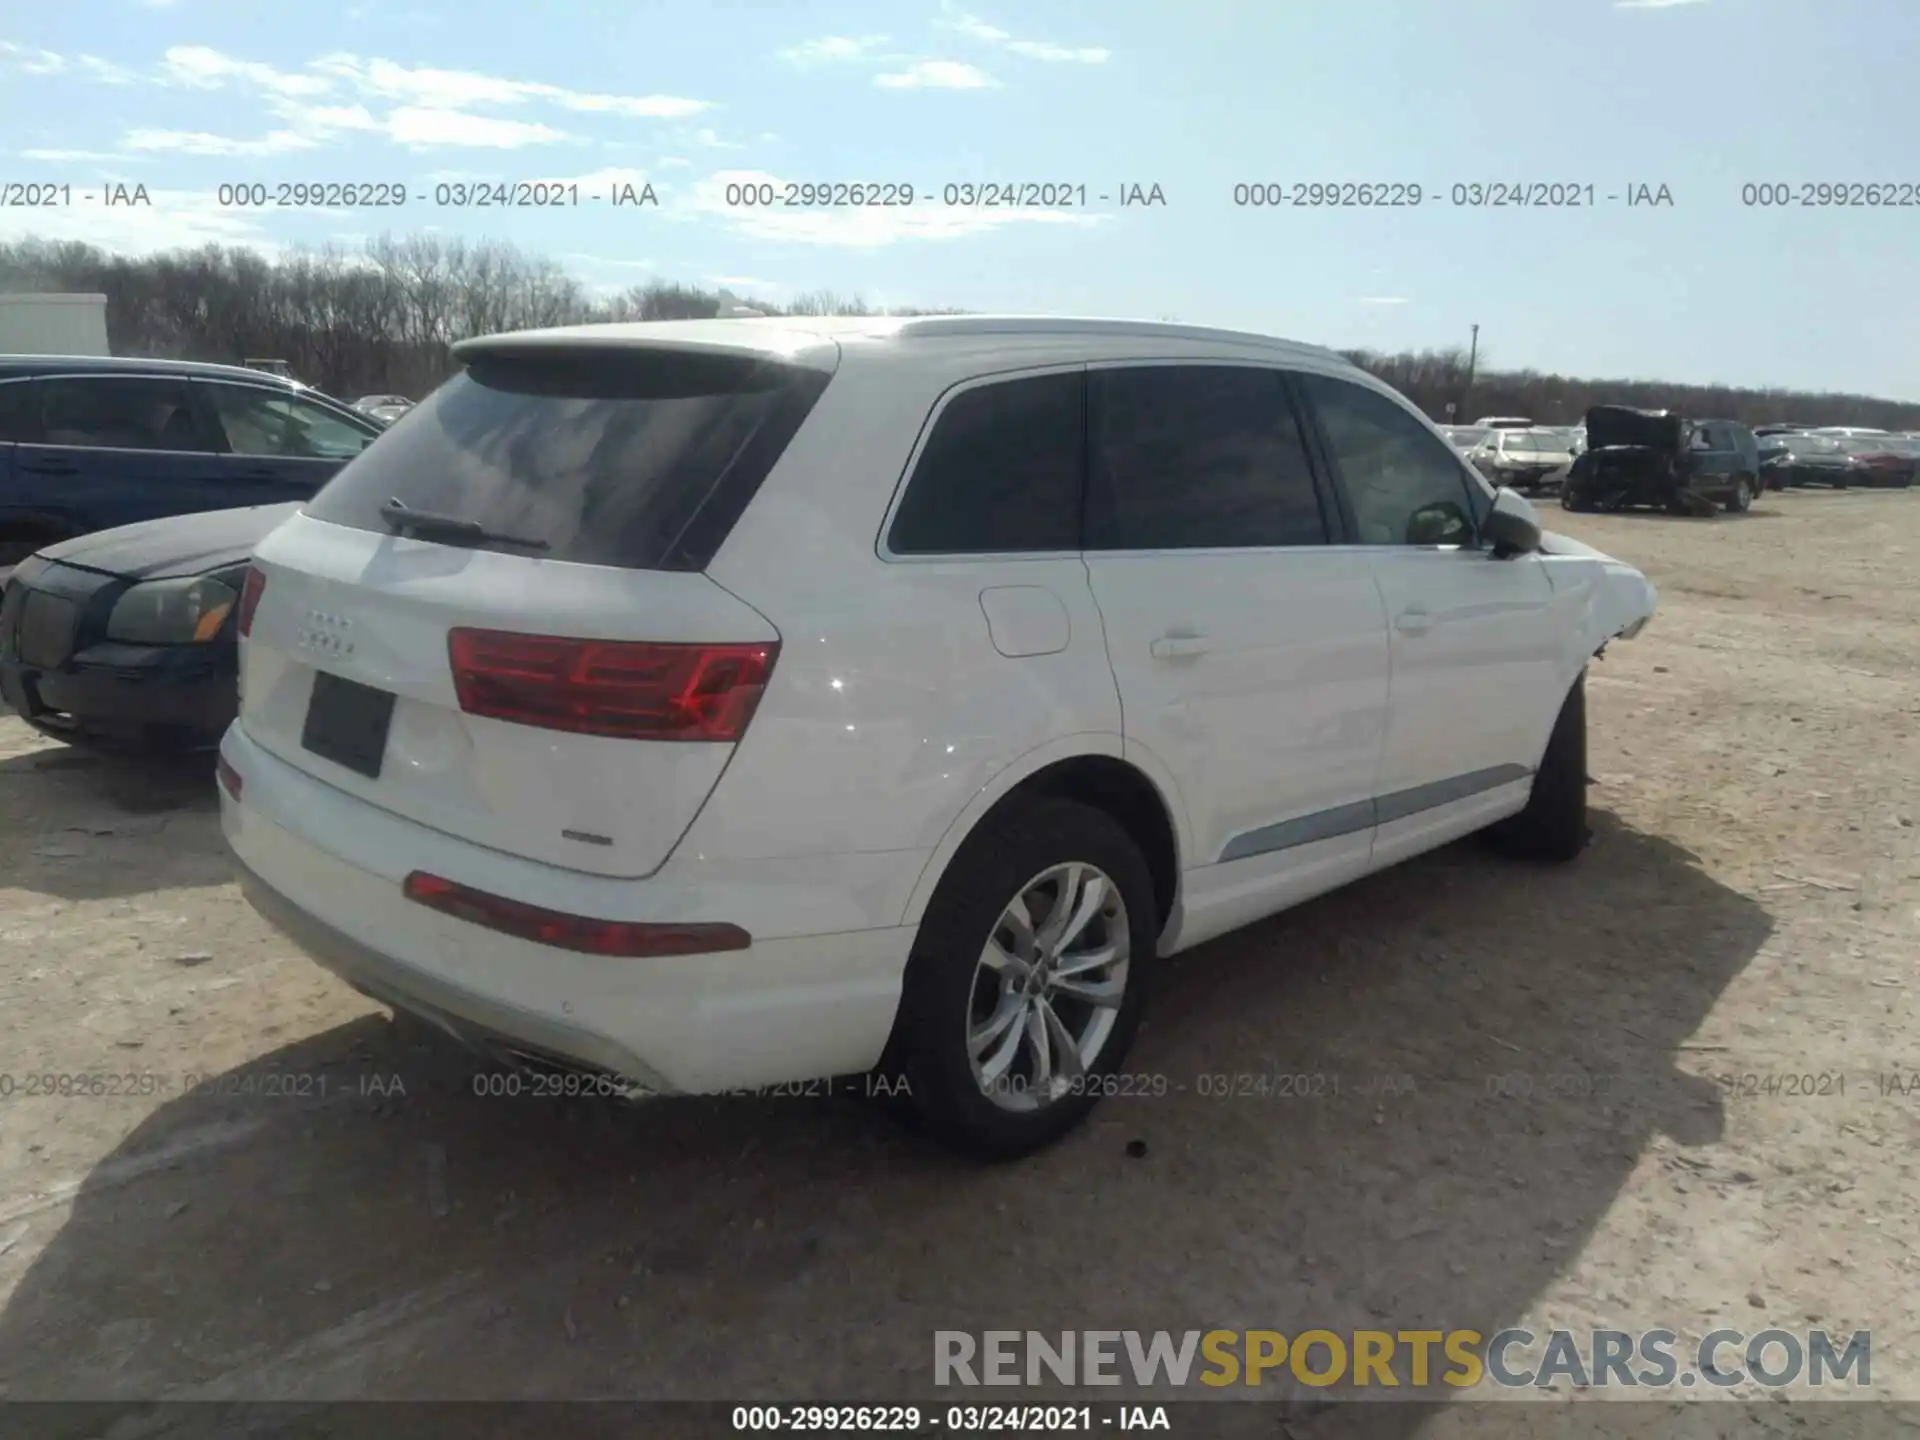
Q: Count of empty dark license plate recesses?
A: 1